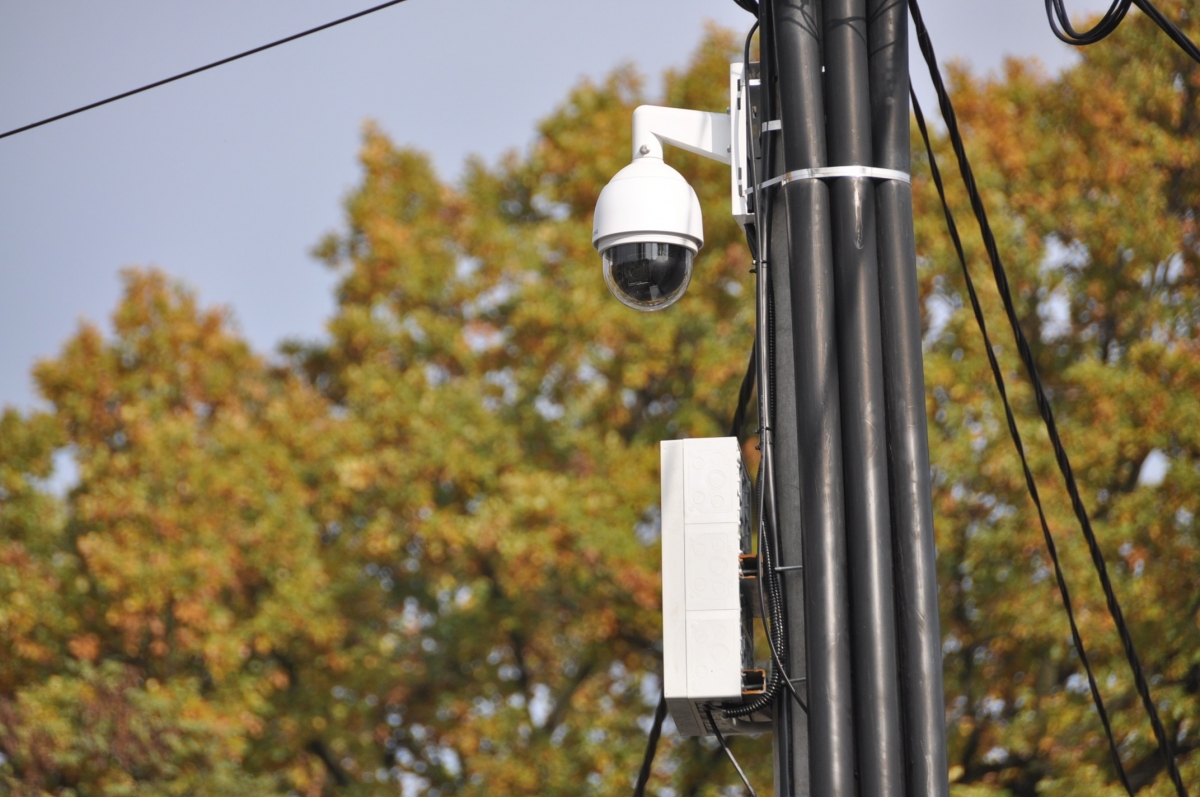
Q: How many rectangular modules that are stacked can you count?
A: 3